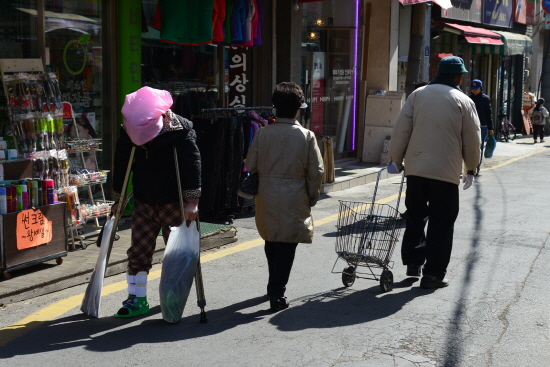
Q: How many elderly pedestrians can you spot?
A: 3